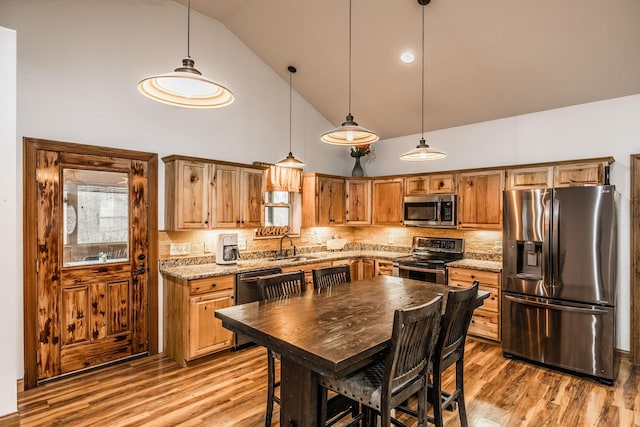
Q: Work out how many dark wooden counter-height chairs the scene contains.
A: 4